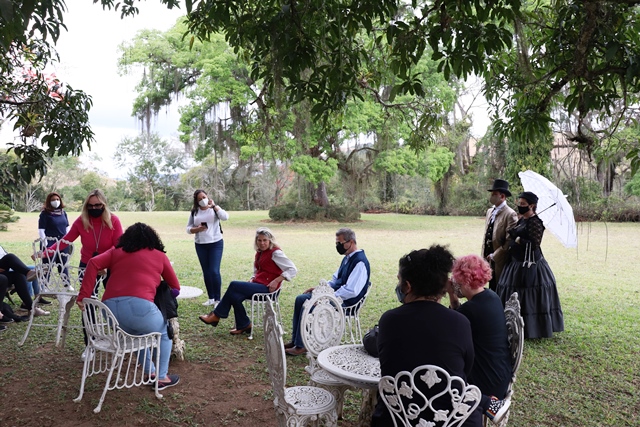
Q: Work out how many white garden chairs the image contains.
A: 8